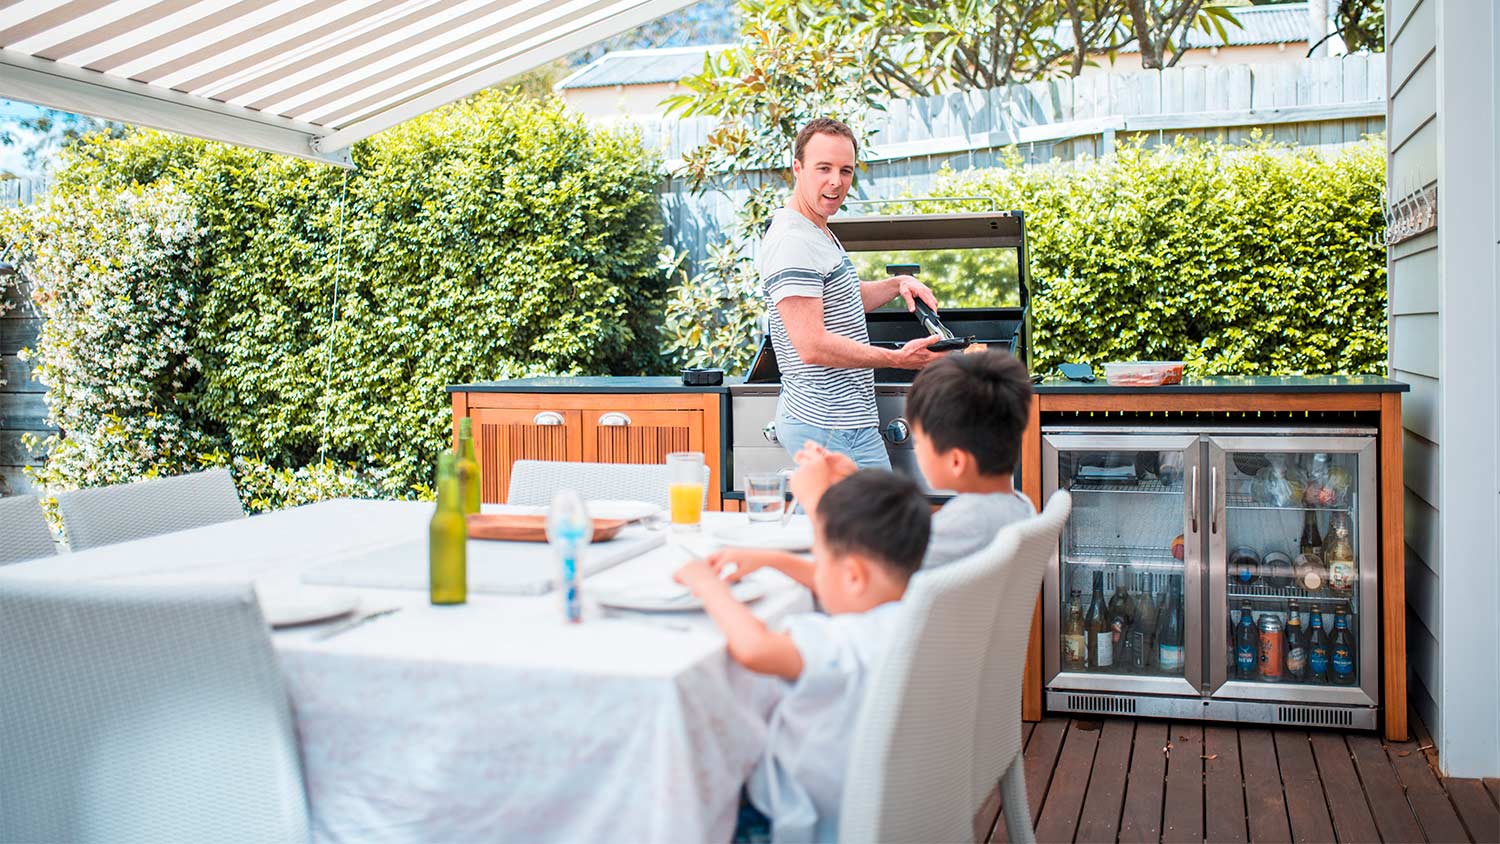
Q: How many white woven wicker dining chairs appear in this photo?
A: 6